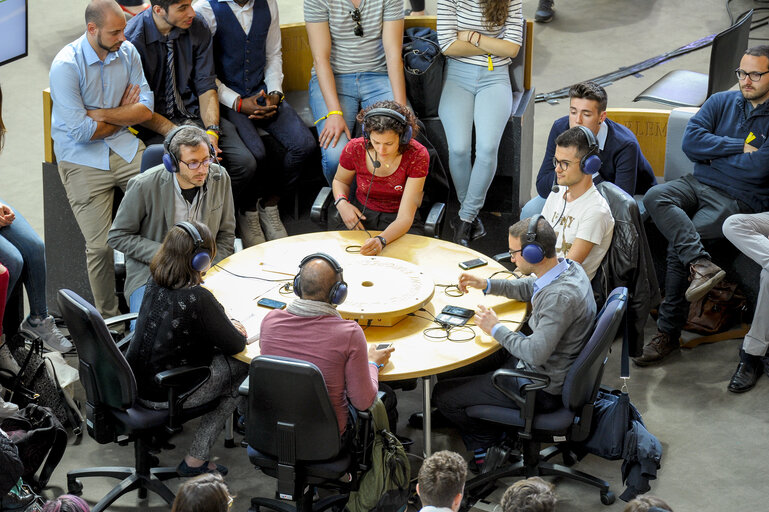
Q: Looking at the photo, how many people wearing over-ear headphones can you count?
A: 6